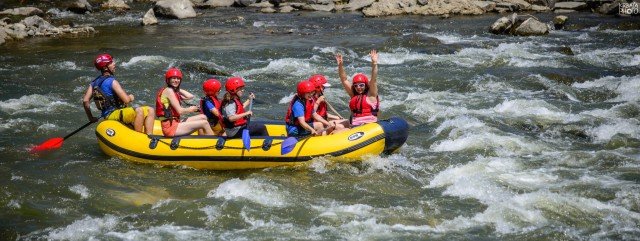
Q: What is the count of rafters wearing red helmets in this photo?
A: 7